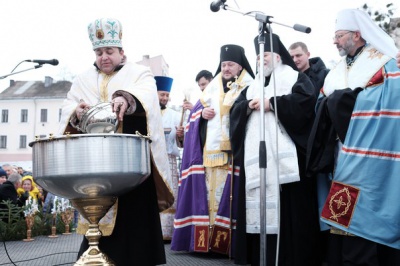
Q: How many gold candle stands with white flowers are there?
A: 3